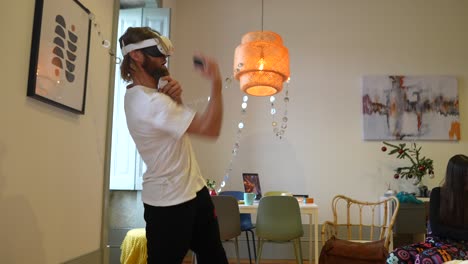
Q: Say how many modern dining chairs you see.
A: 4